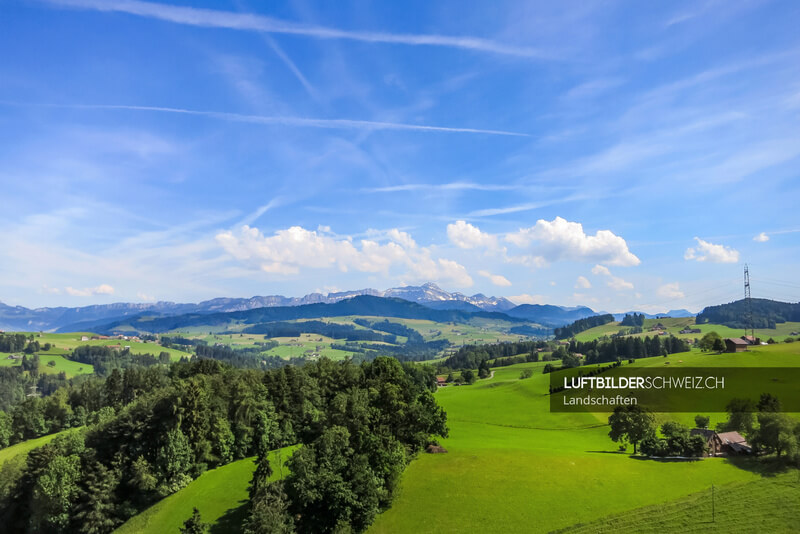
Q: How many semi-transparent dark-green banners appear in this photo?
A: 1